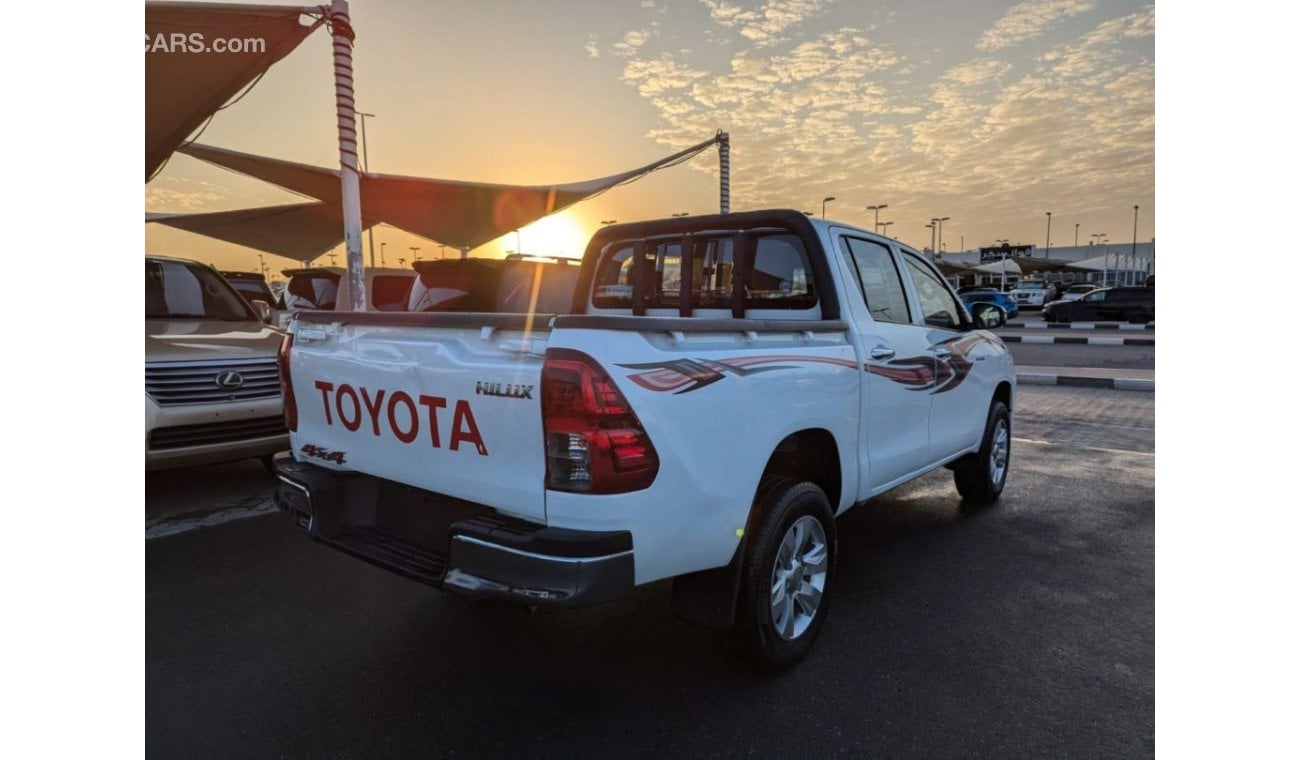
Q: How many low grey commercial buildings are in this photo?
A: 1